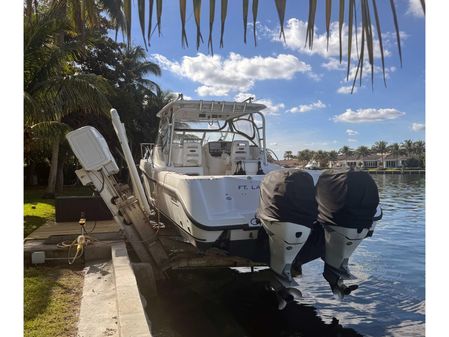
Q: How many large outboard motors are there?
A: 2